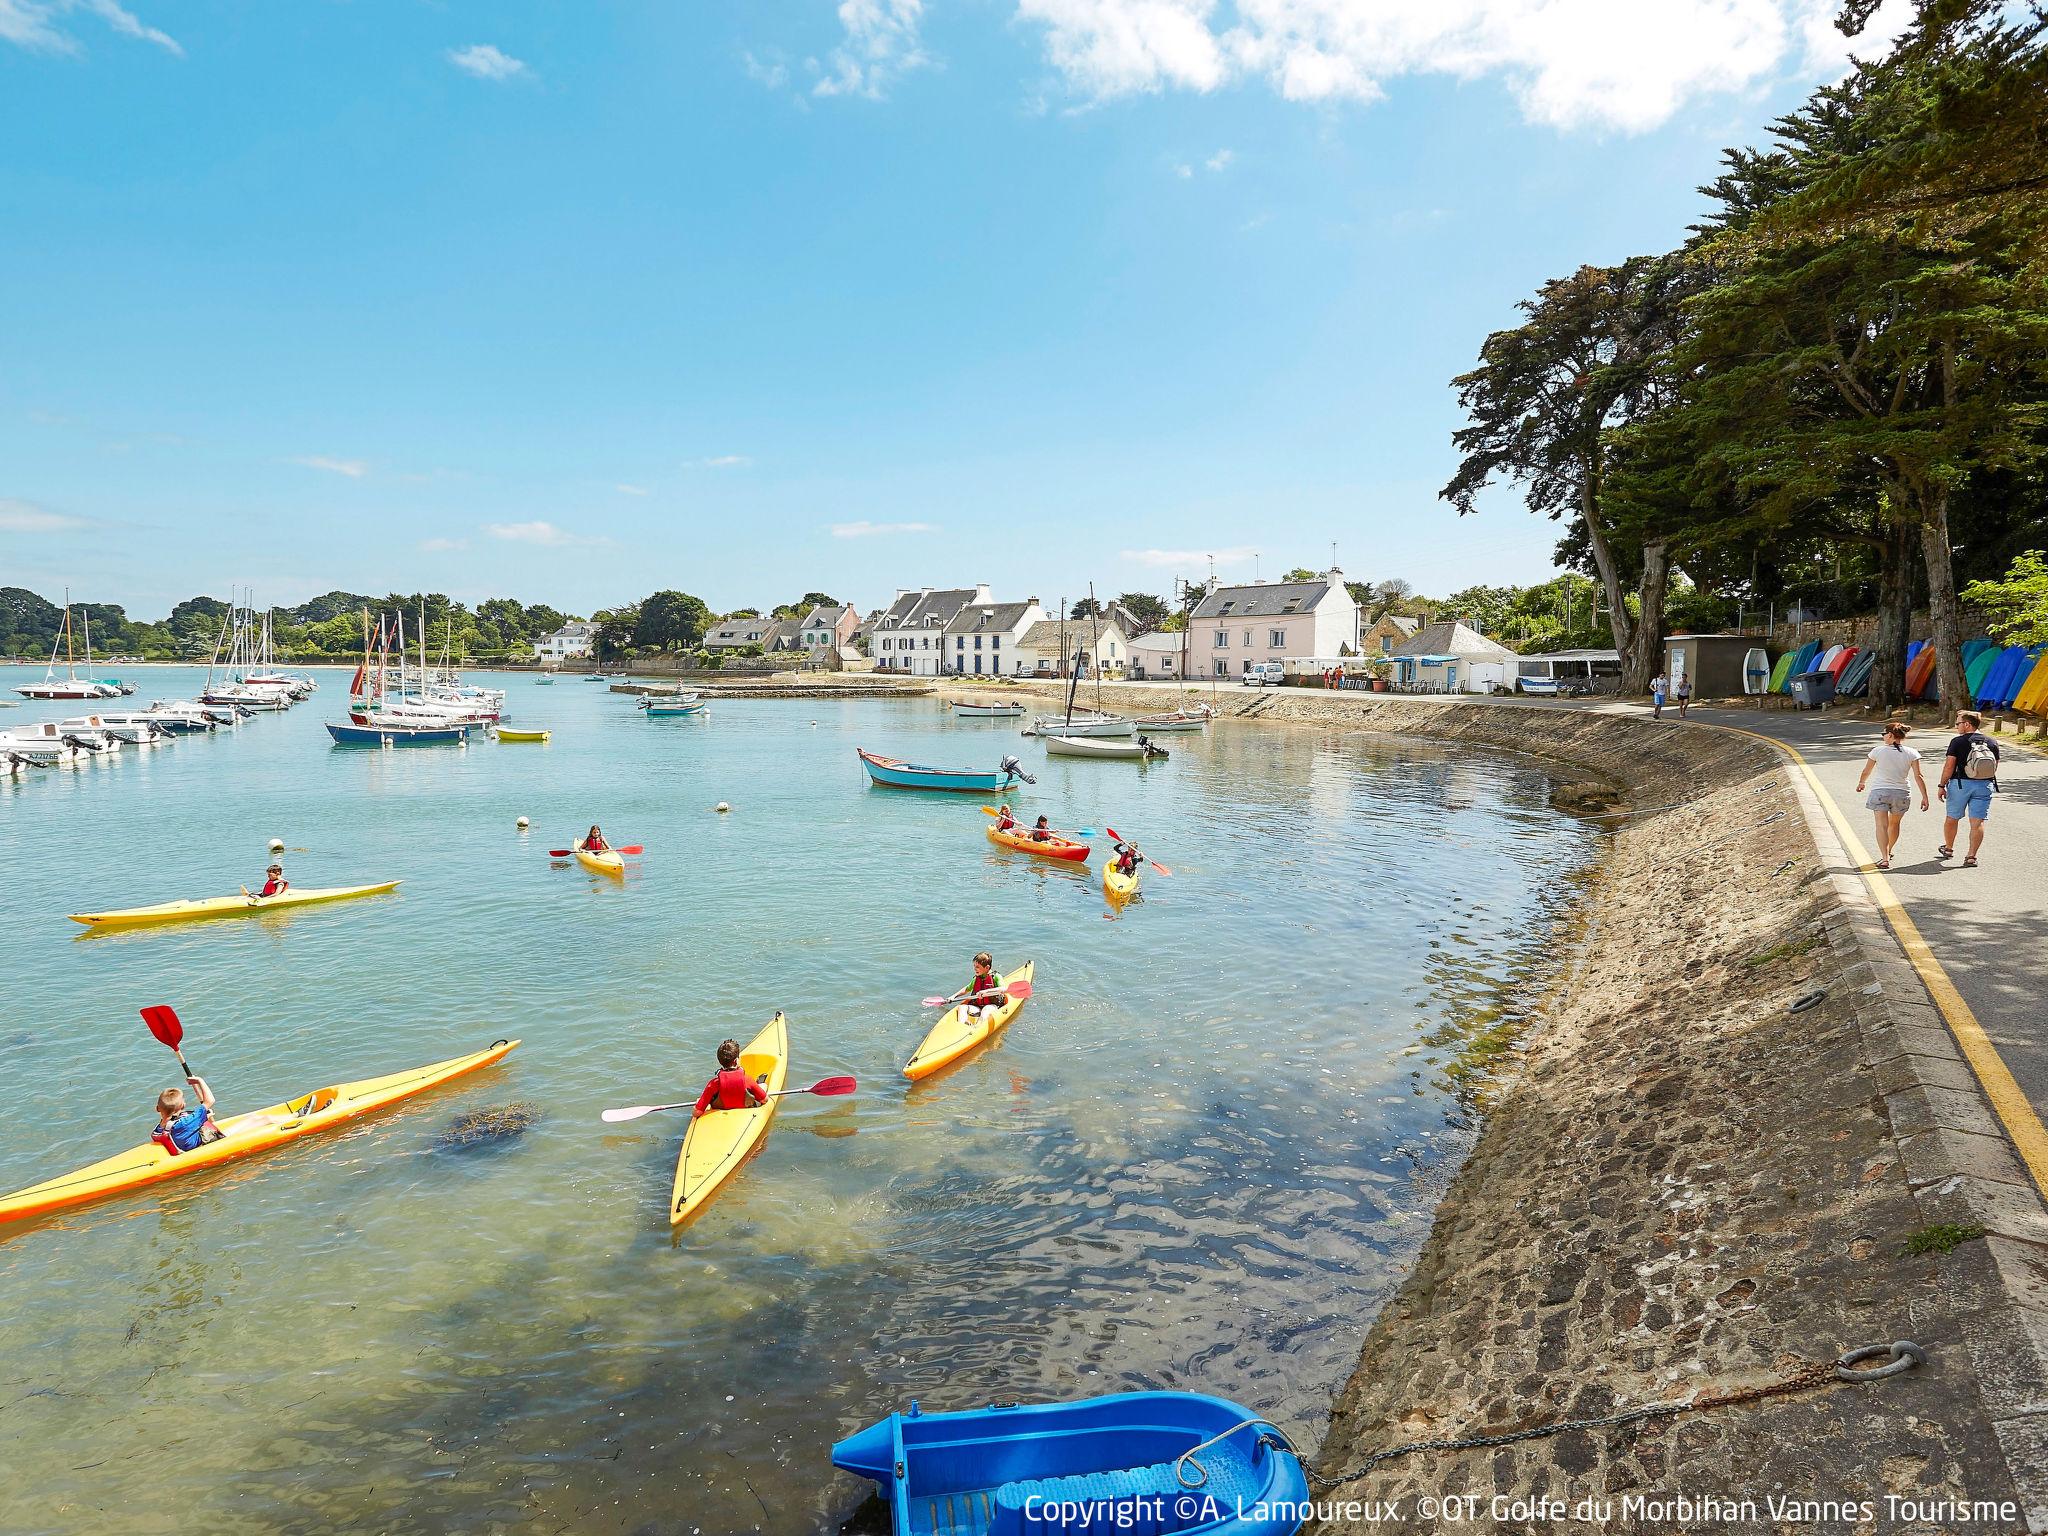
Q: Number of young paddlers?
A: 8